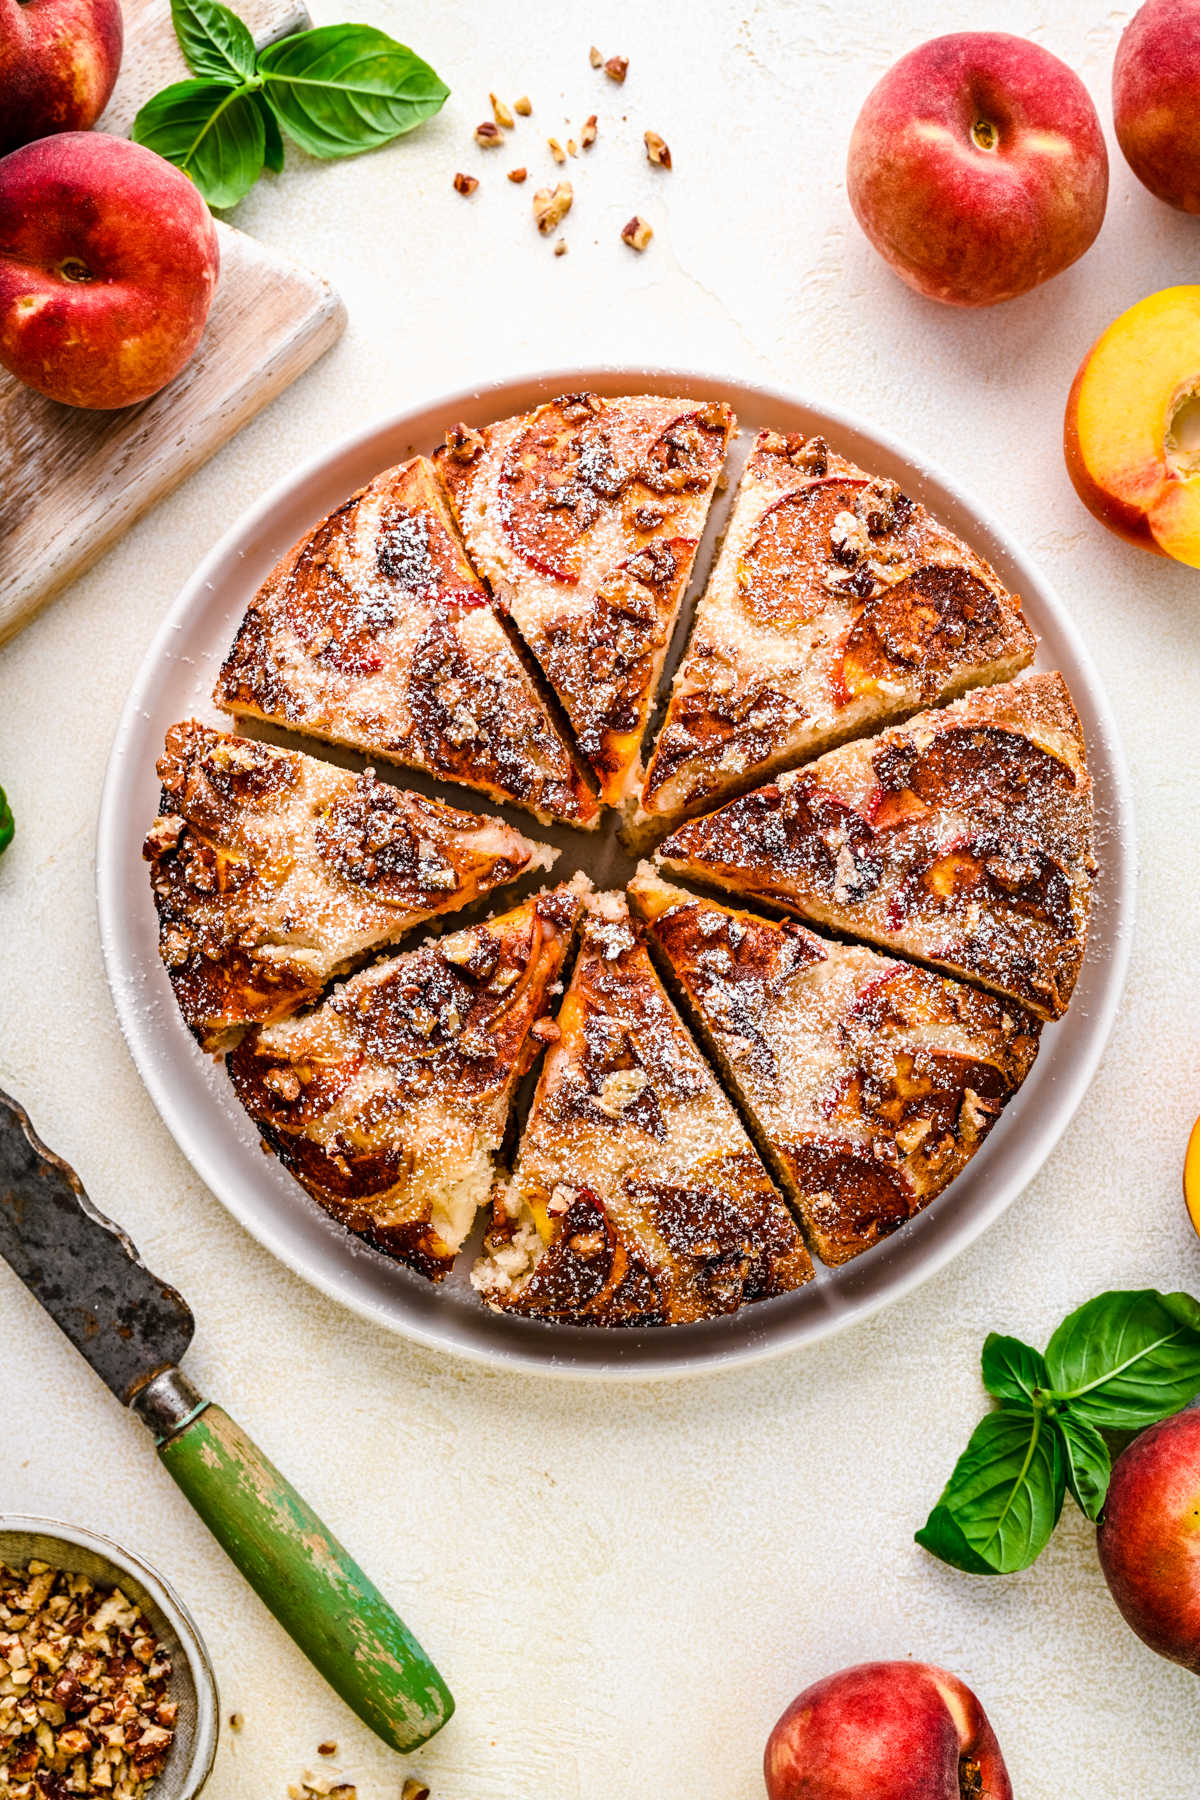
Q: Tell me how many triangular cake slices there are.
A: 8